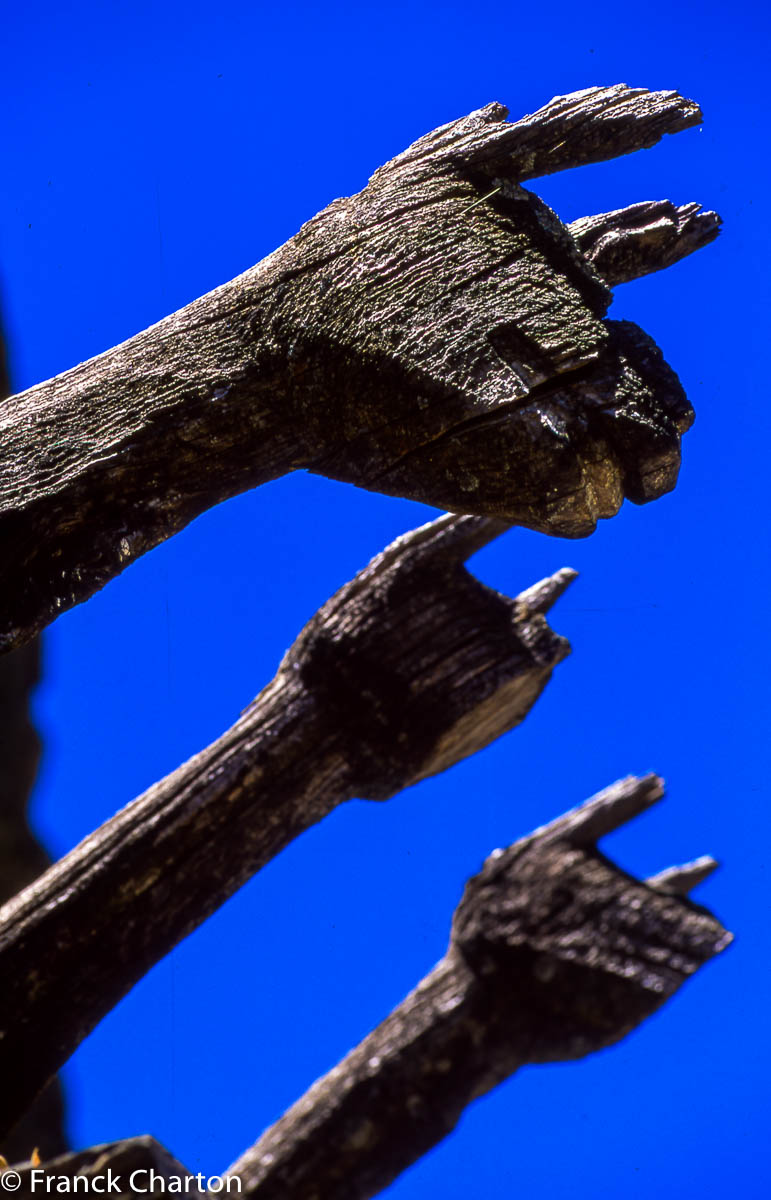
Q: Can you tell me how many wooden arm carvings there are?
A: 3